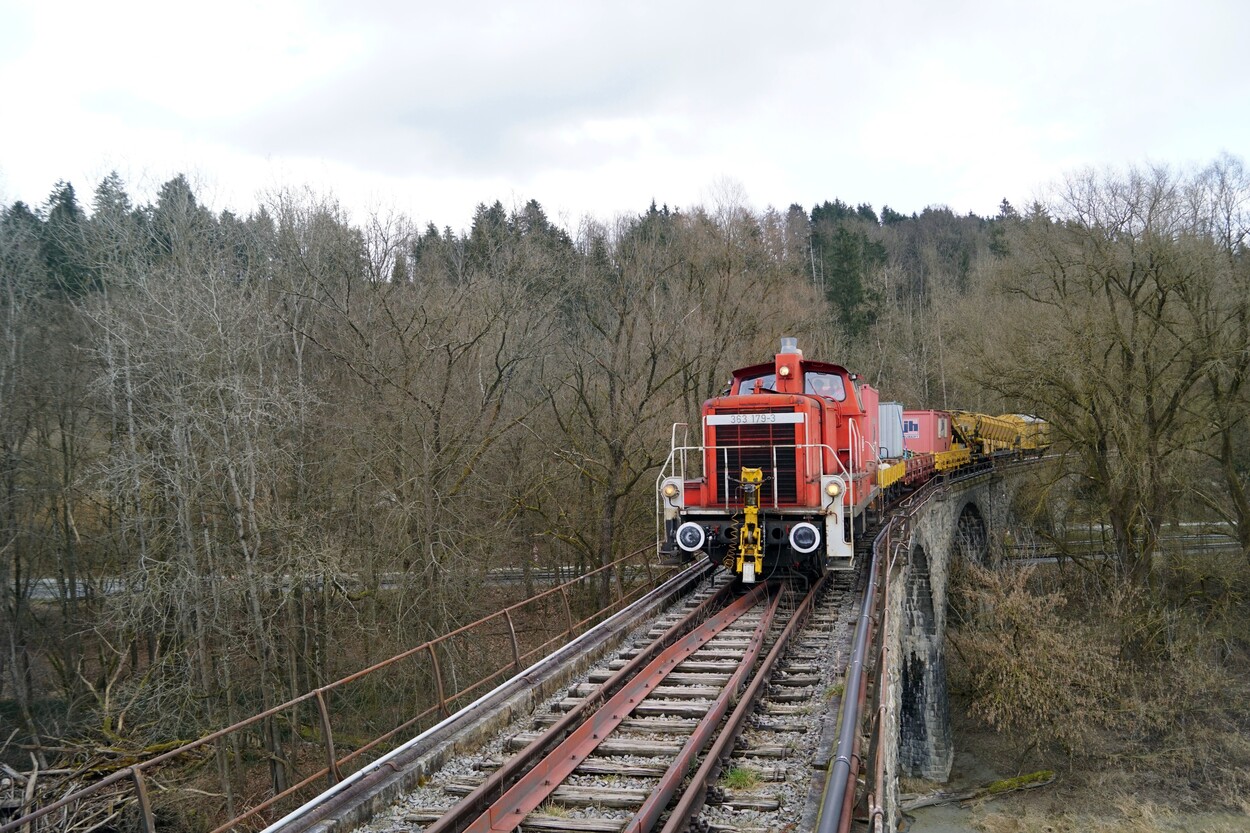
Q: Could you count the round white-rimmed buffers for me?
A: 2